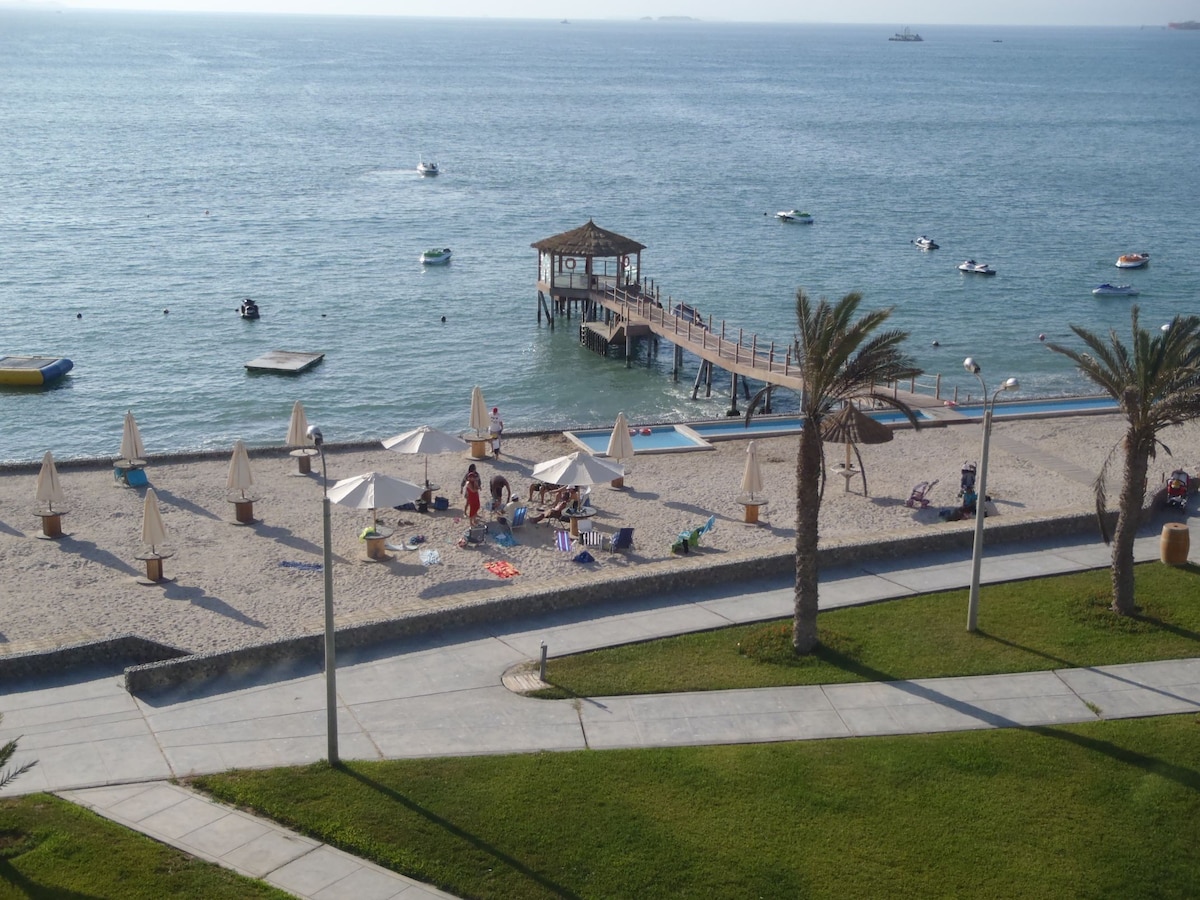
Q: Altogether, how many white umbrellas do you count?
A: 11